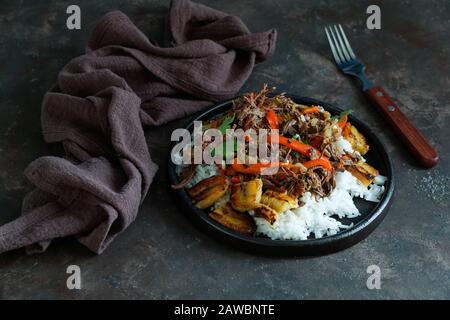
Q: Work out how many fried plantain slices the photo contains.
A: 7